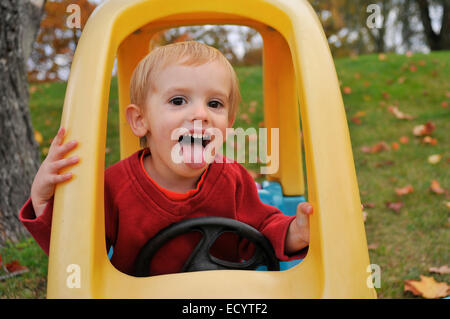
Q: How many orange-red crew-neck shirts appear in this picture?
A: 1